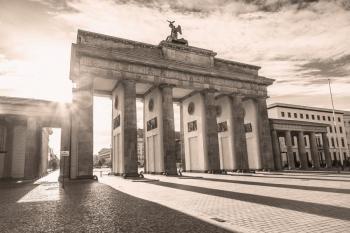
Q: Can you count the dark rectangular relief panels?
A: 5